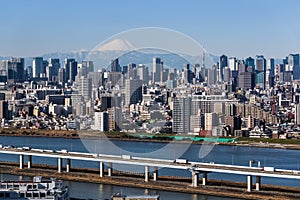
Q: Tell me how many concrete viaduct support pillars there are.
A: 12